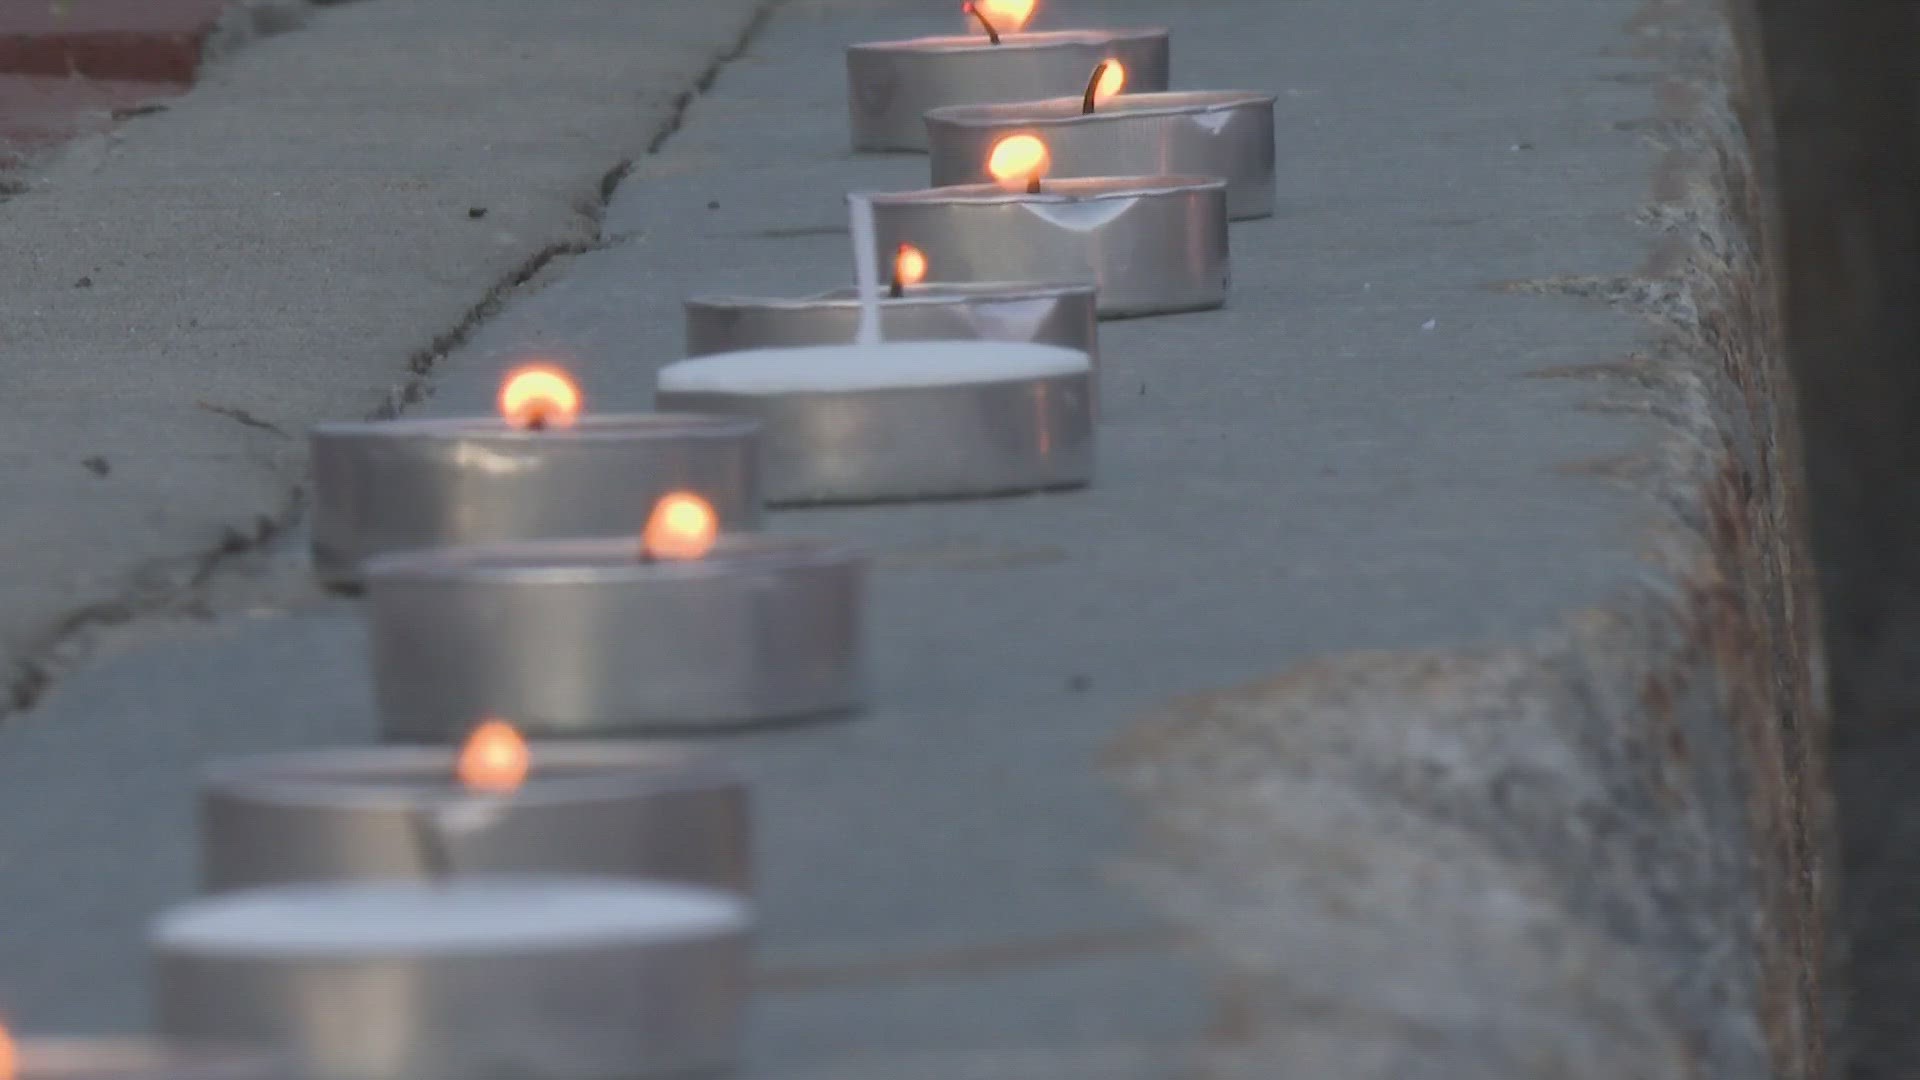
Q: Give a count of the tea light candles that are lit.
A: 8